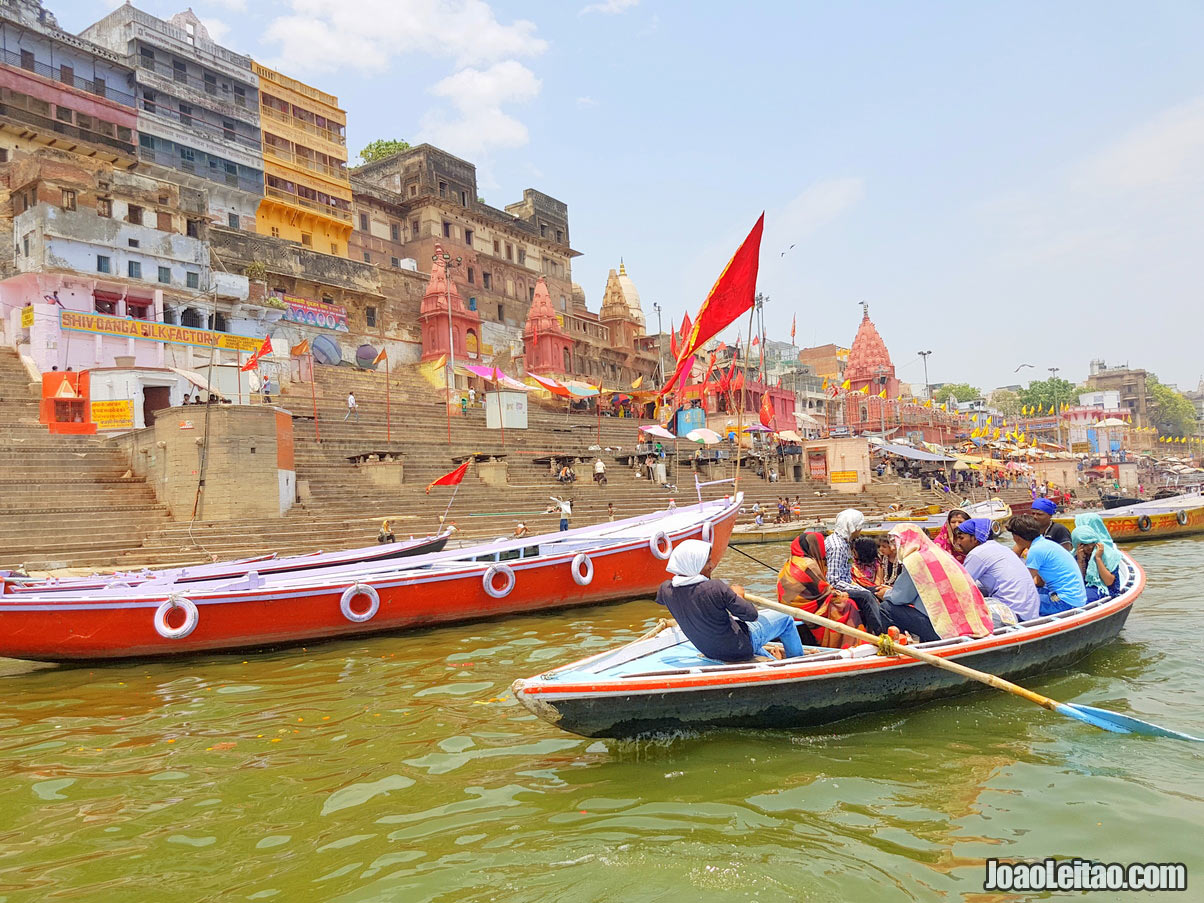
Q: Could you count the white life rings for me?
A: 6